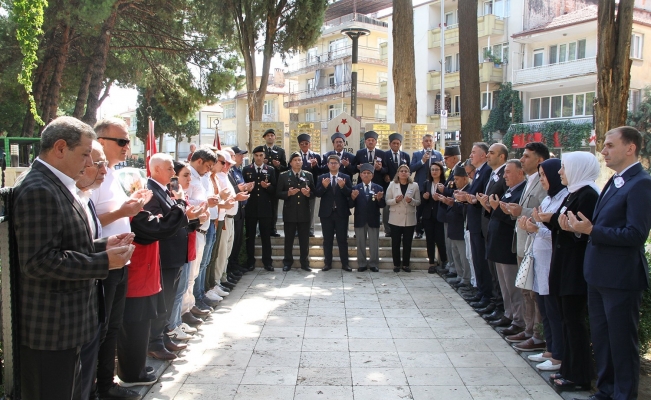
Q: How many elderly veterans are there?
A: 7